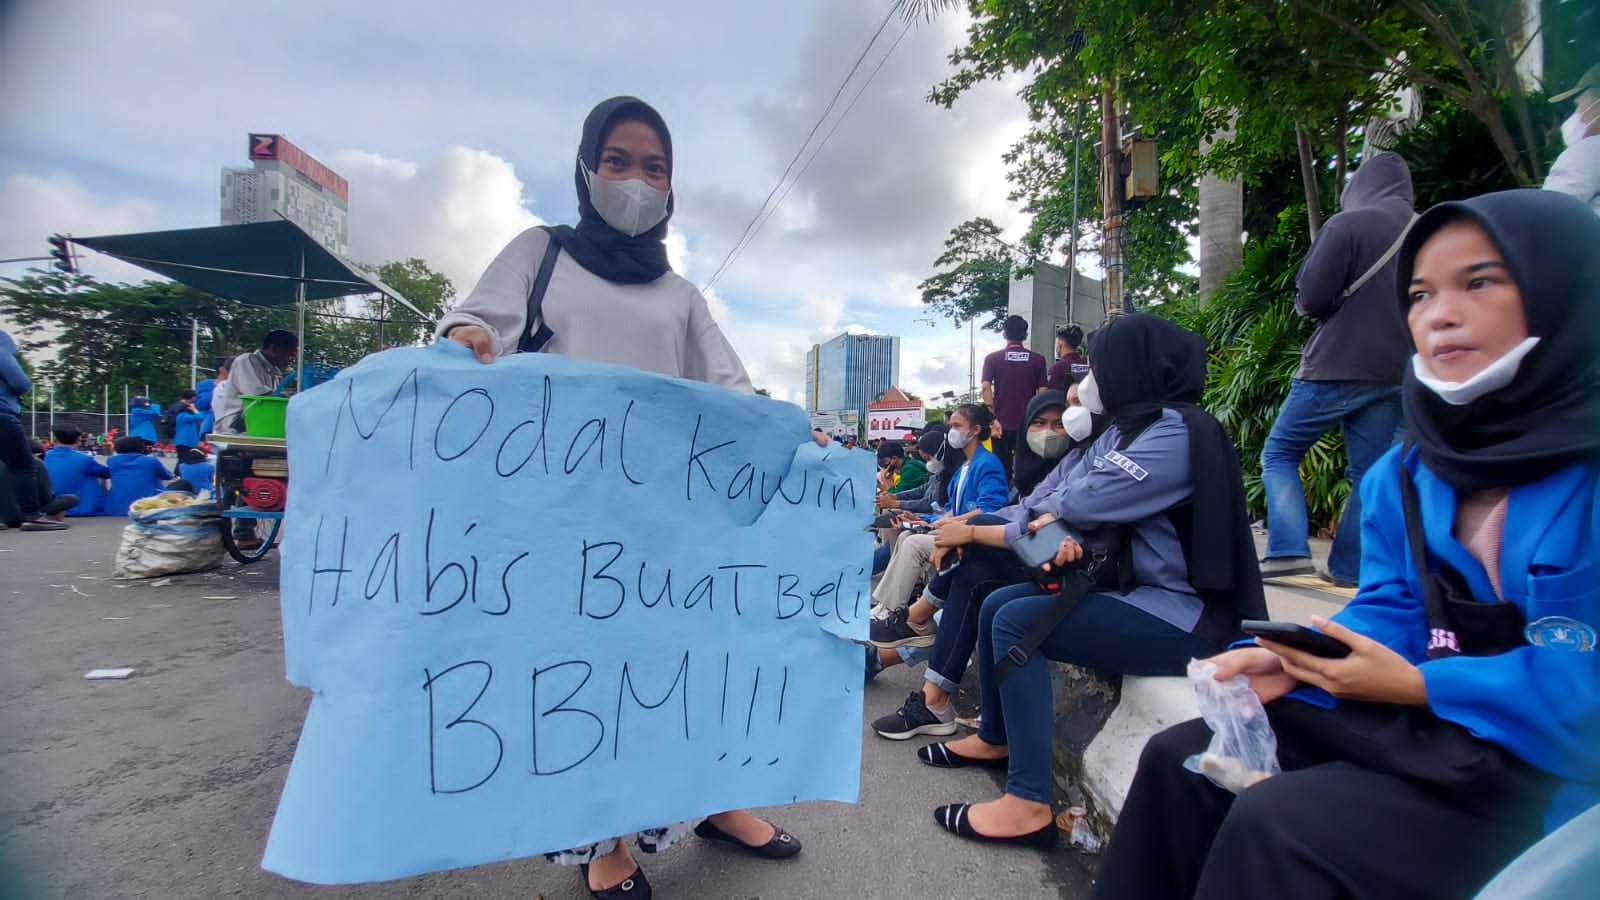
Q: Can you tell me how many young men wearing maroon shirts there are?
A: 2